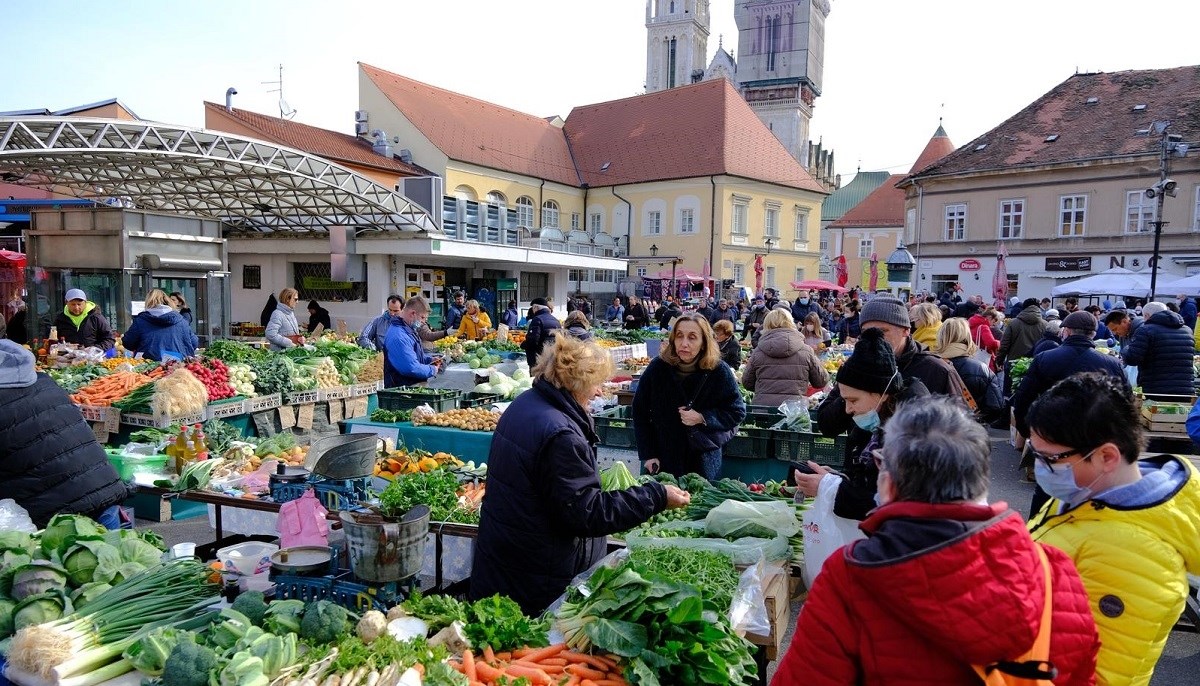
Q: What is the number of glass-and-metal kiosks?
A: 1